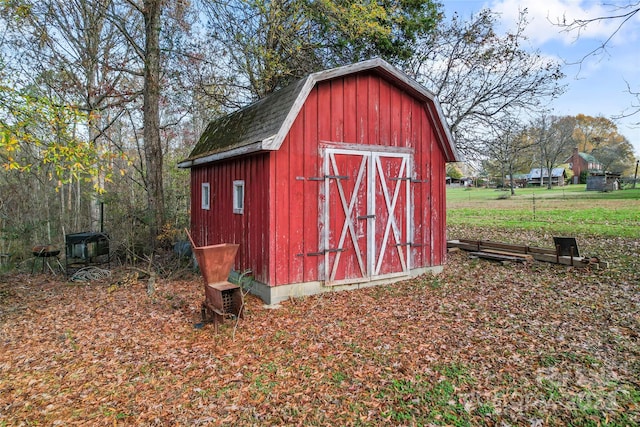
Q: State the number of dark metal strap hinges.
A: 4